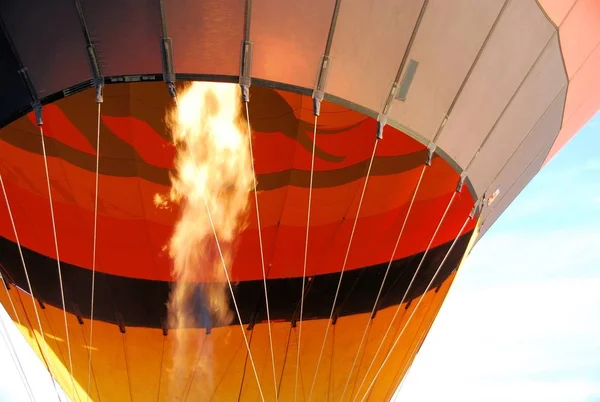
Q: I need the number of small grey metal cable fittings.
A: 9